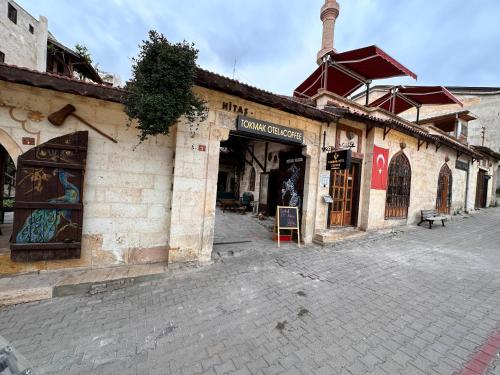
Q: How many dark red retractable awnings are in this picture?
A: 2